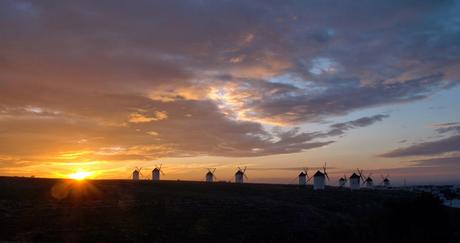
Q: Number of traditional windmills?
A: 10